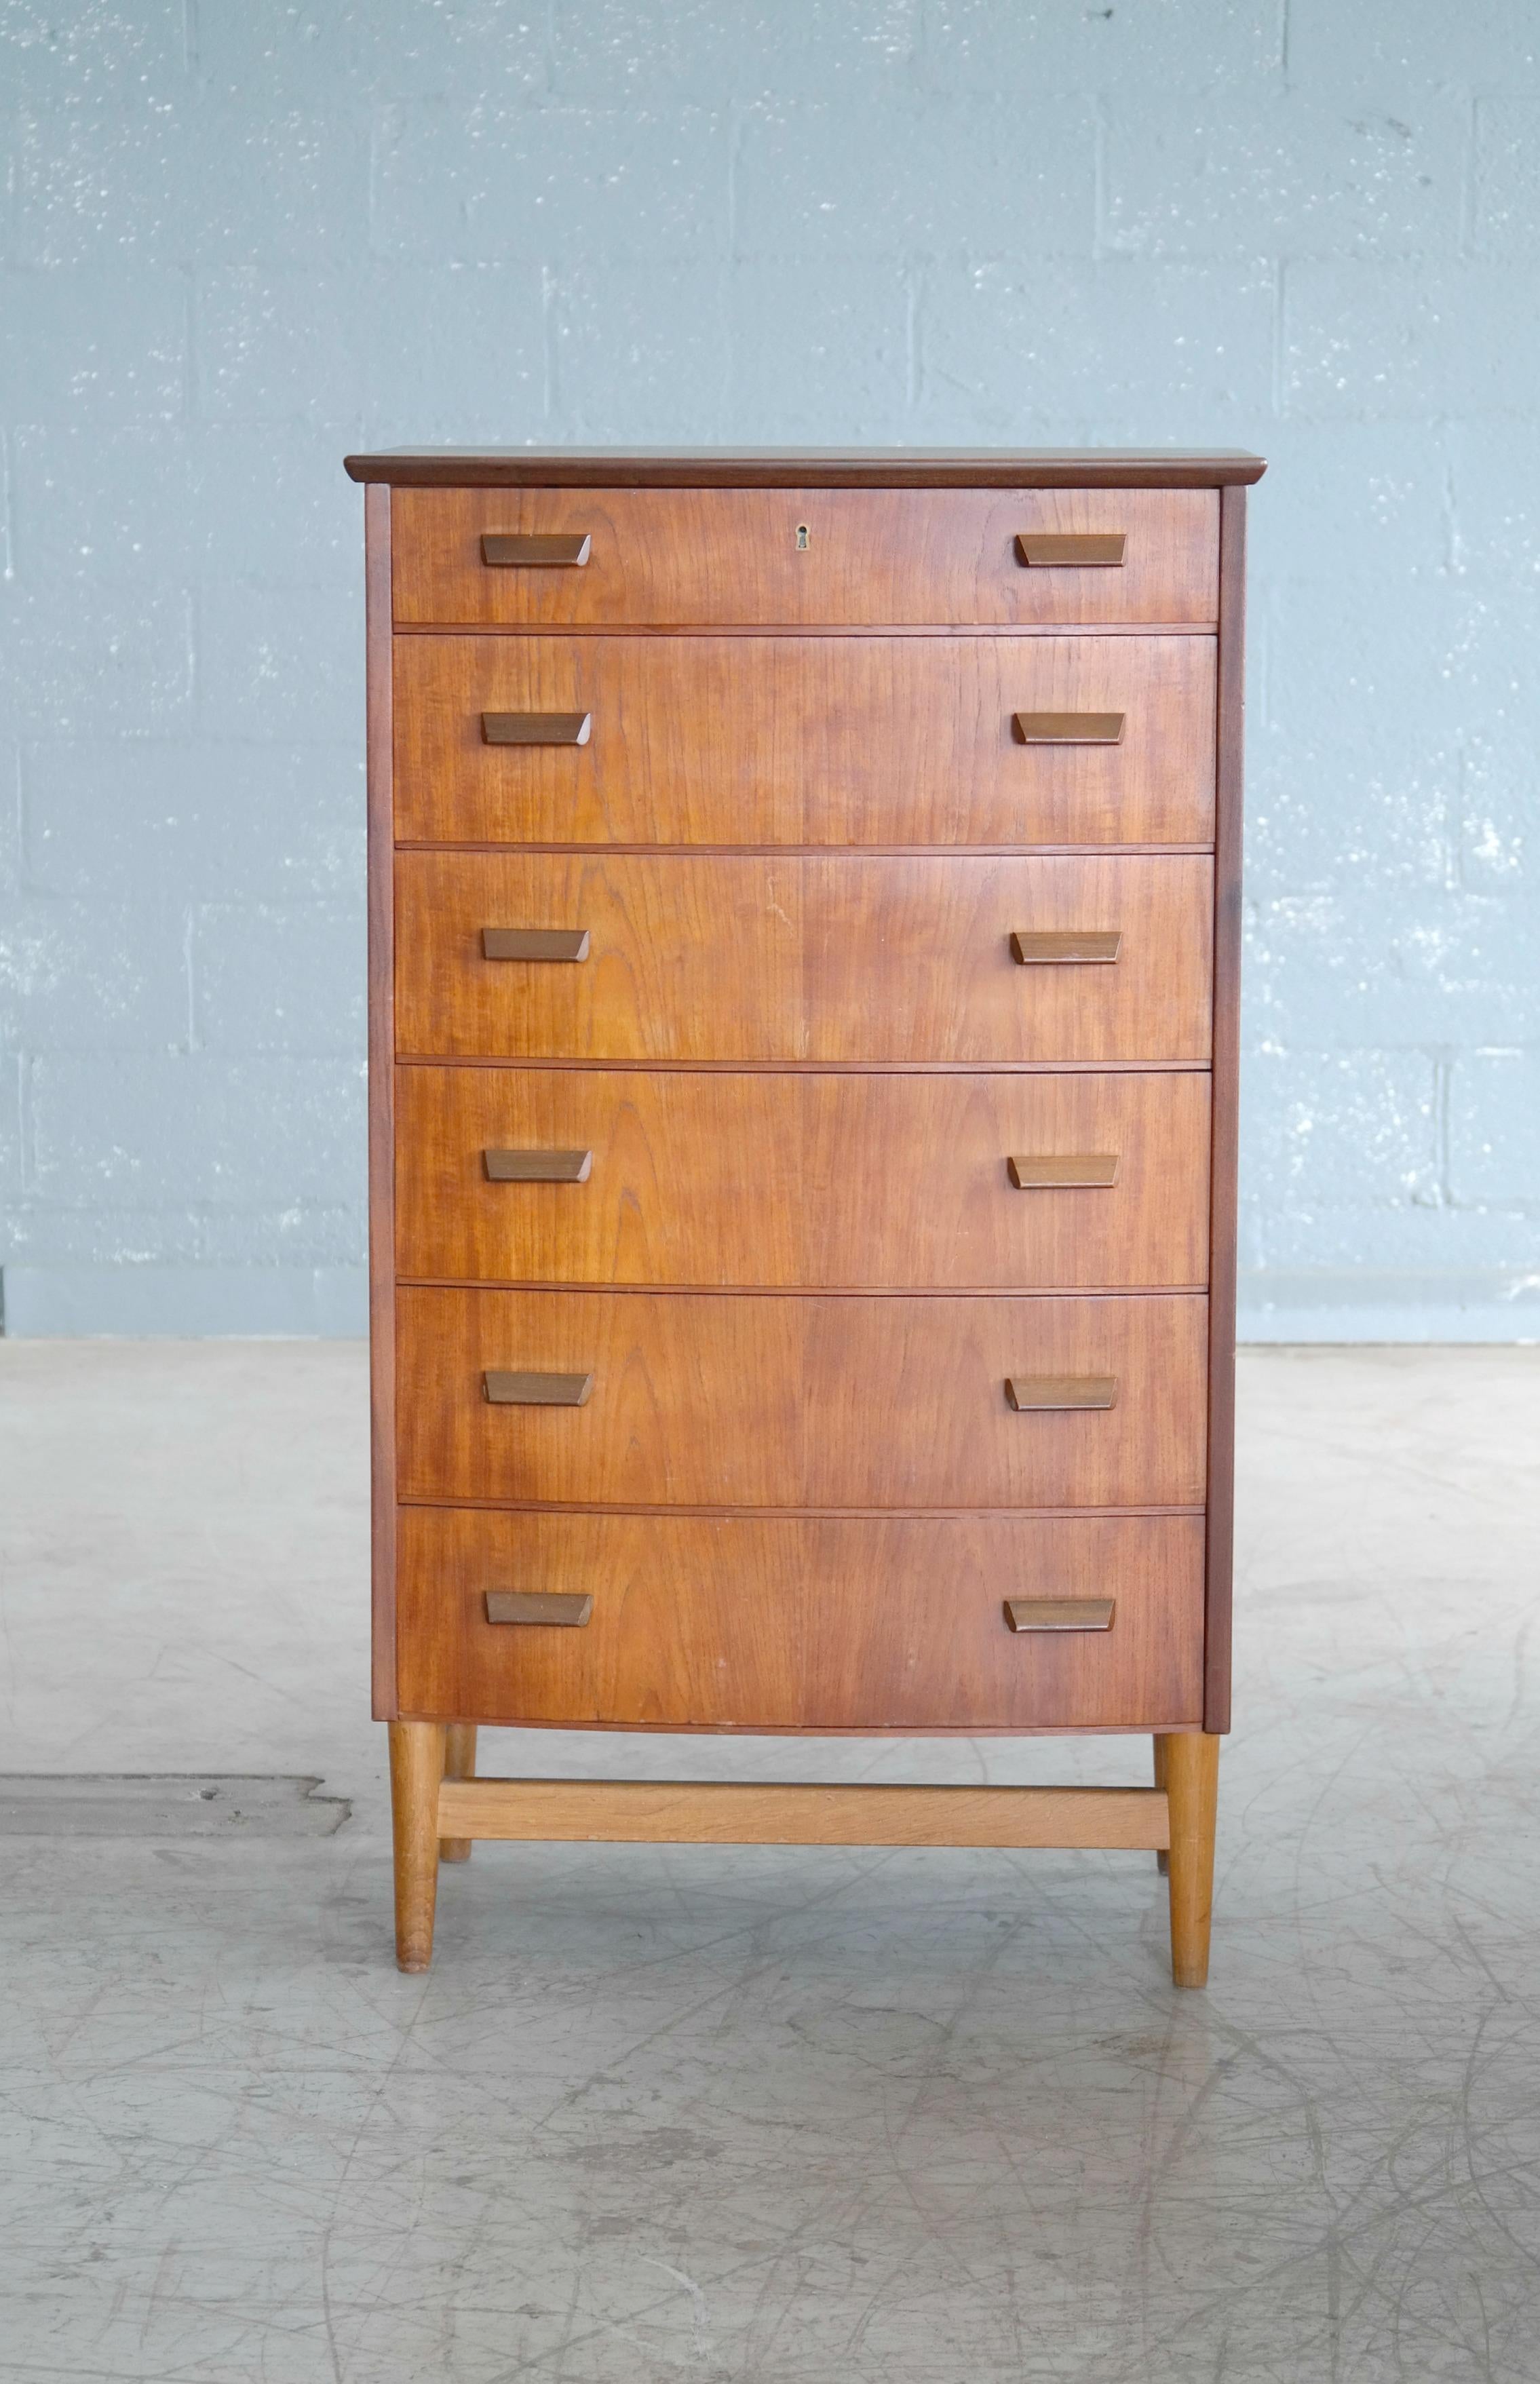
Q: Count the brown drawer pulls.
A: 12